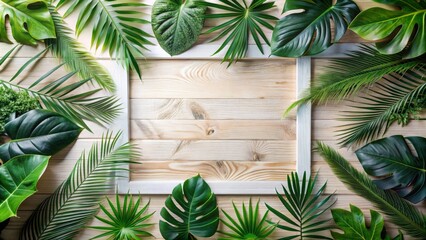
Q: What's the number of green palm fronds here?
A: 11